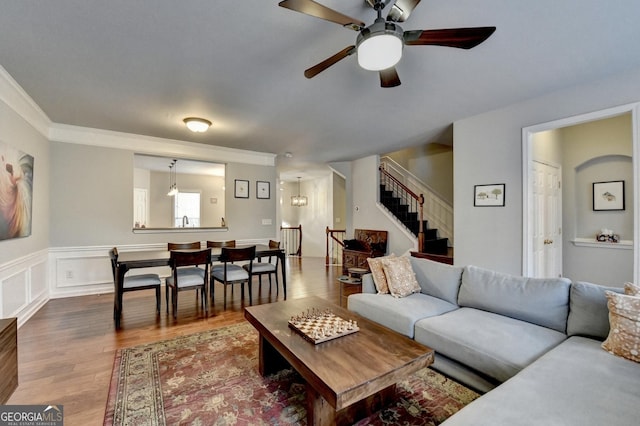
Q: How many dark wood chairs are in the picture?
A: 6